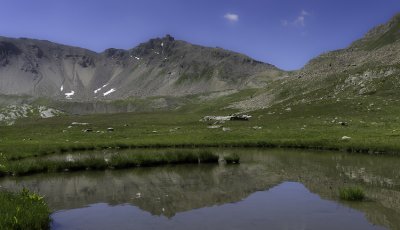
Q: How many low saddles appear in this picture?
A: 1